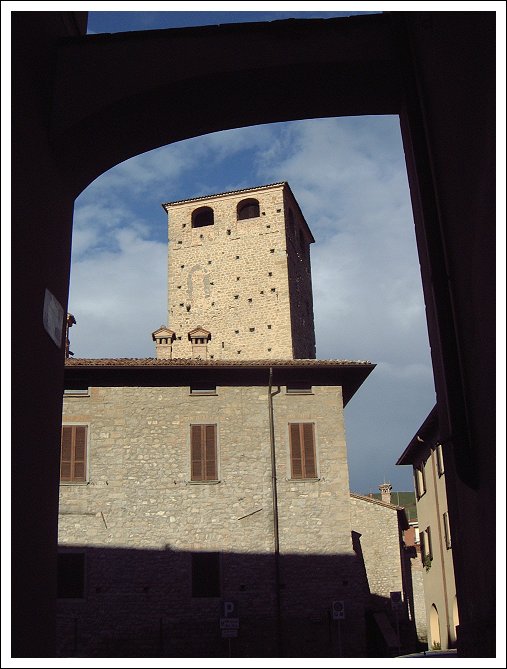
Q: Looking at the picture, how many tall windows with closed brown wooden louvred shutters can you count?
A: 3